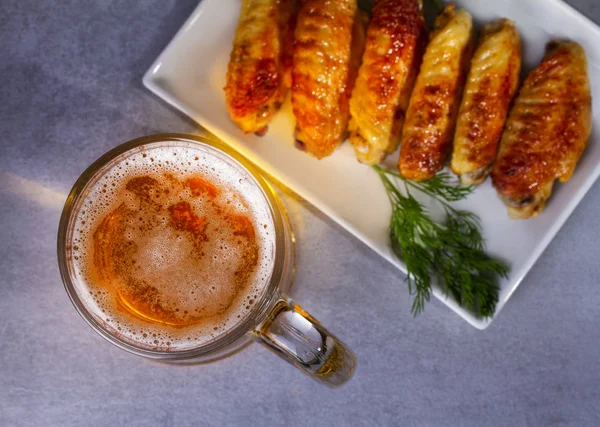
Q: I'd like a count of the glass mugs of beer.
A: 1